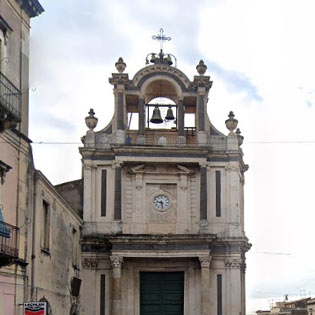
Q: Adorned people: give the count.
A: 0